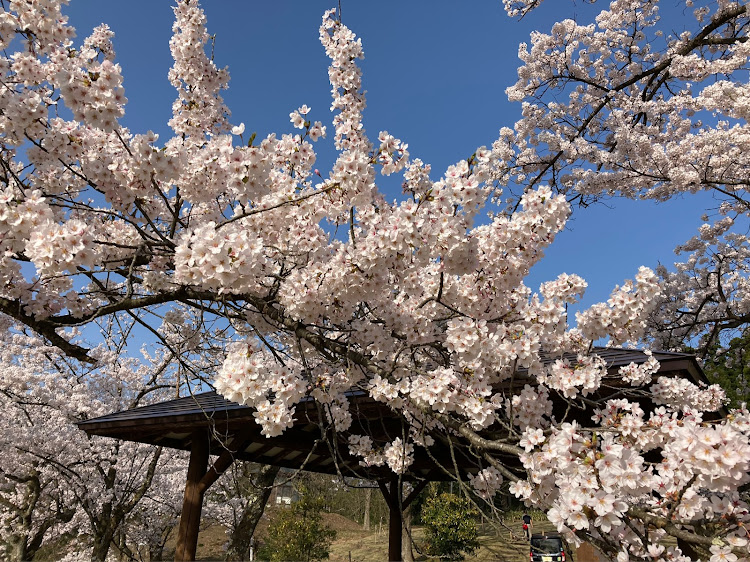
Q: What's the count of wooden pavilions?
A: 1